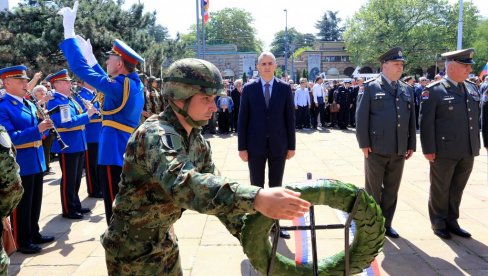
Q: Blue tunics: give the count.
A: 4